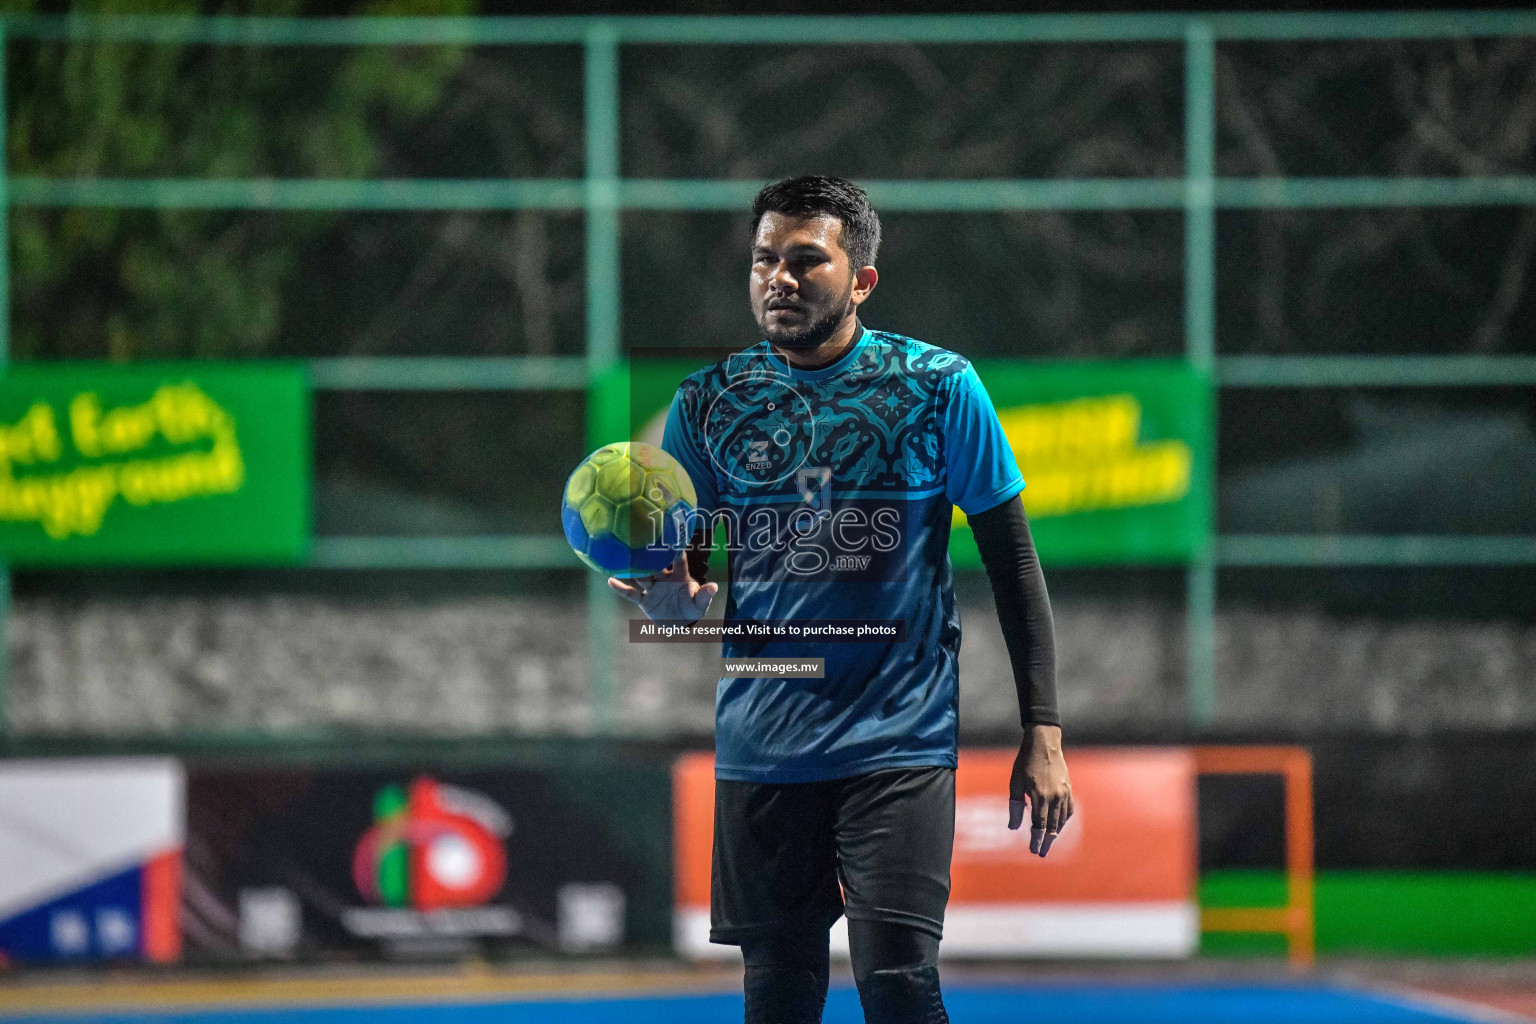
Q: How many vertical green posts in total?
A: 3